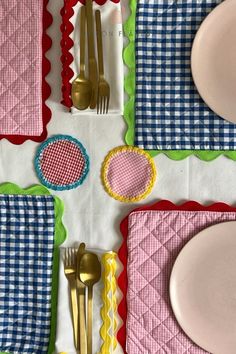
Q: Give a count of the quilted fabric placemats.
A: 4